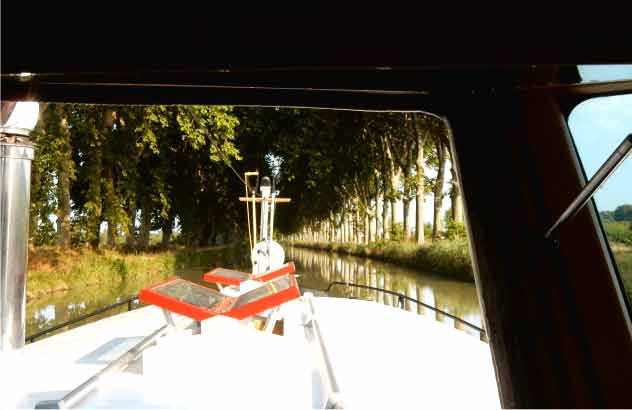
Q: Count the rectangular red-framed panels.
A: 4